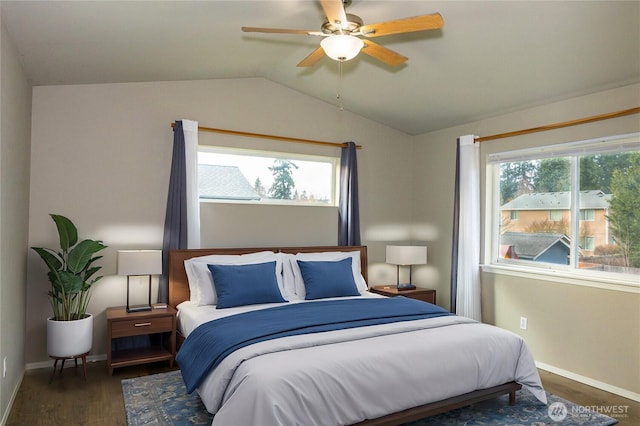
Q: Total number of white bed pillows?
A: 4